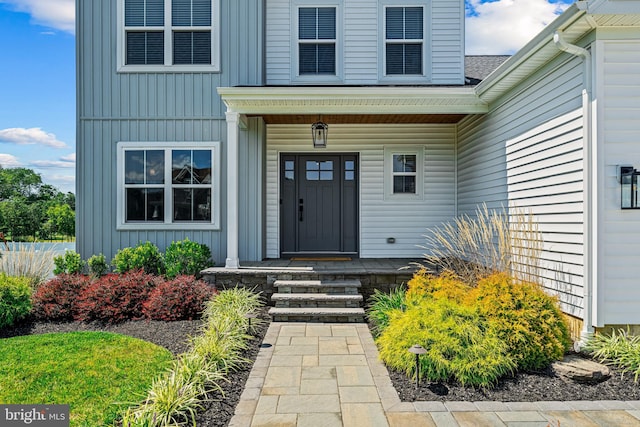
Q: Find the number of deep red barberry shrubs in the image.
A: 3